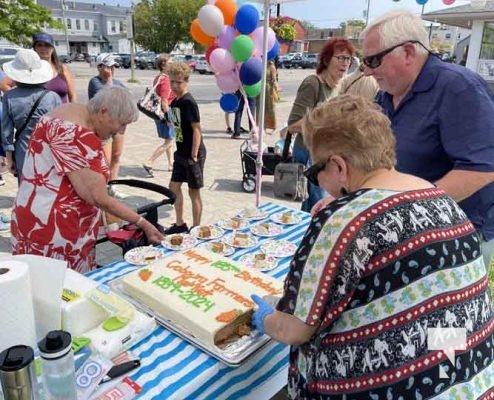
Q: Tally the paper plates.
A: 11